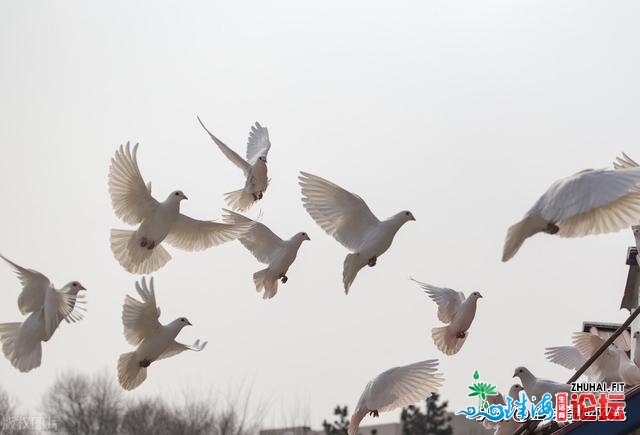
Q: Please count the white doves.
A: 13